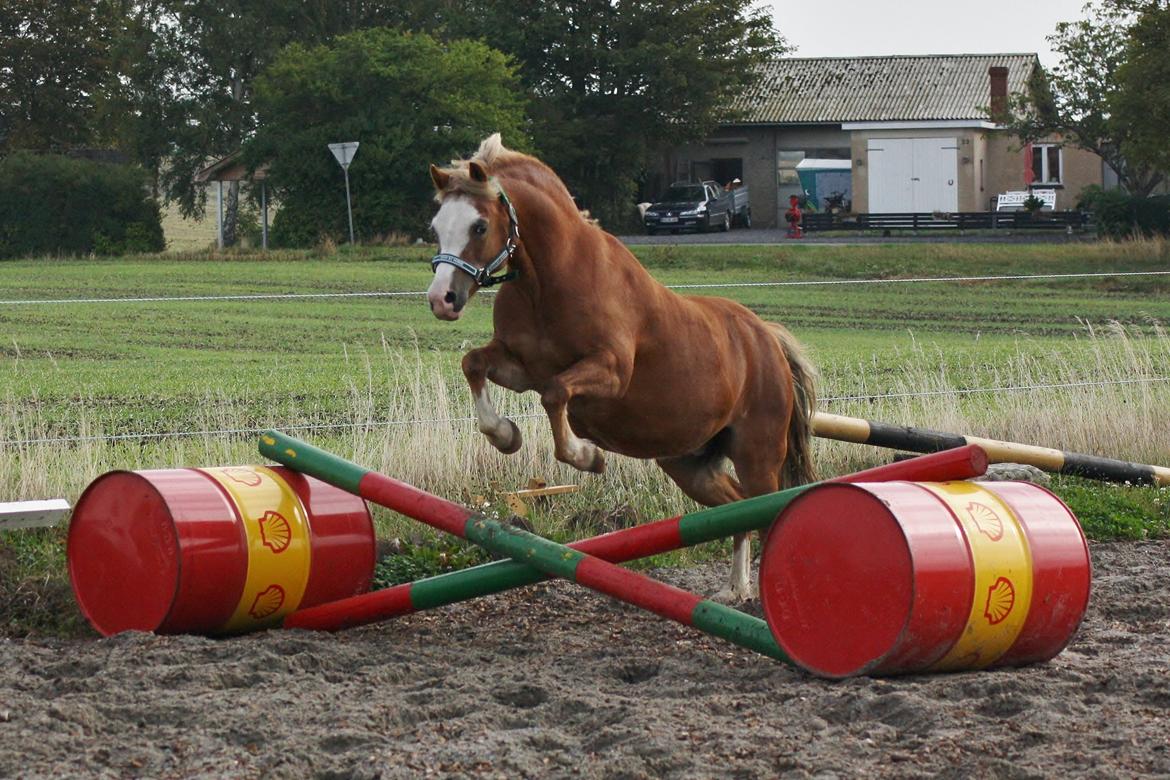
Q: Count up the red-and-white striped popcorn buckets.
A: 0